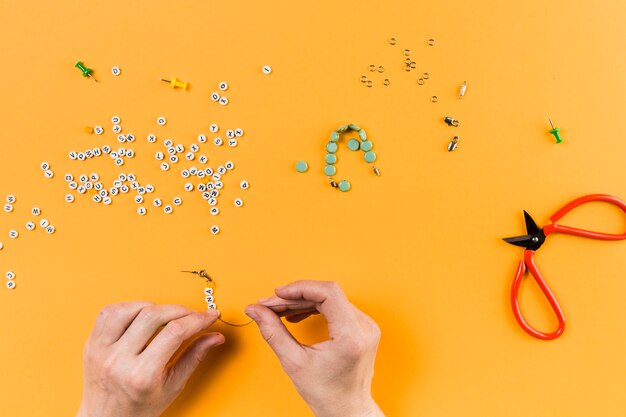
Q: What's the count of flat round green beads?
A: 12